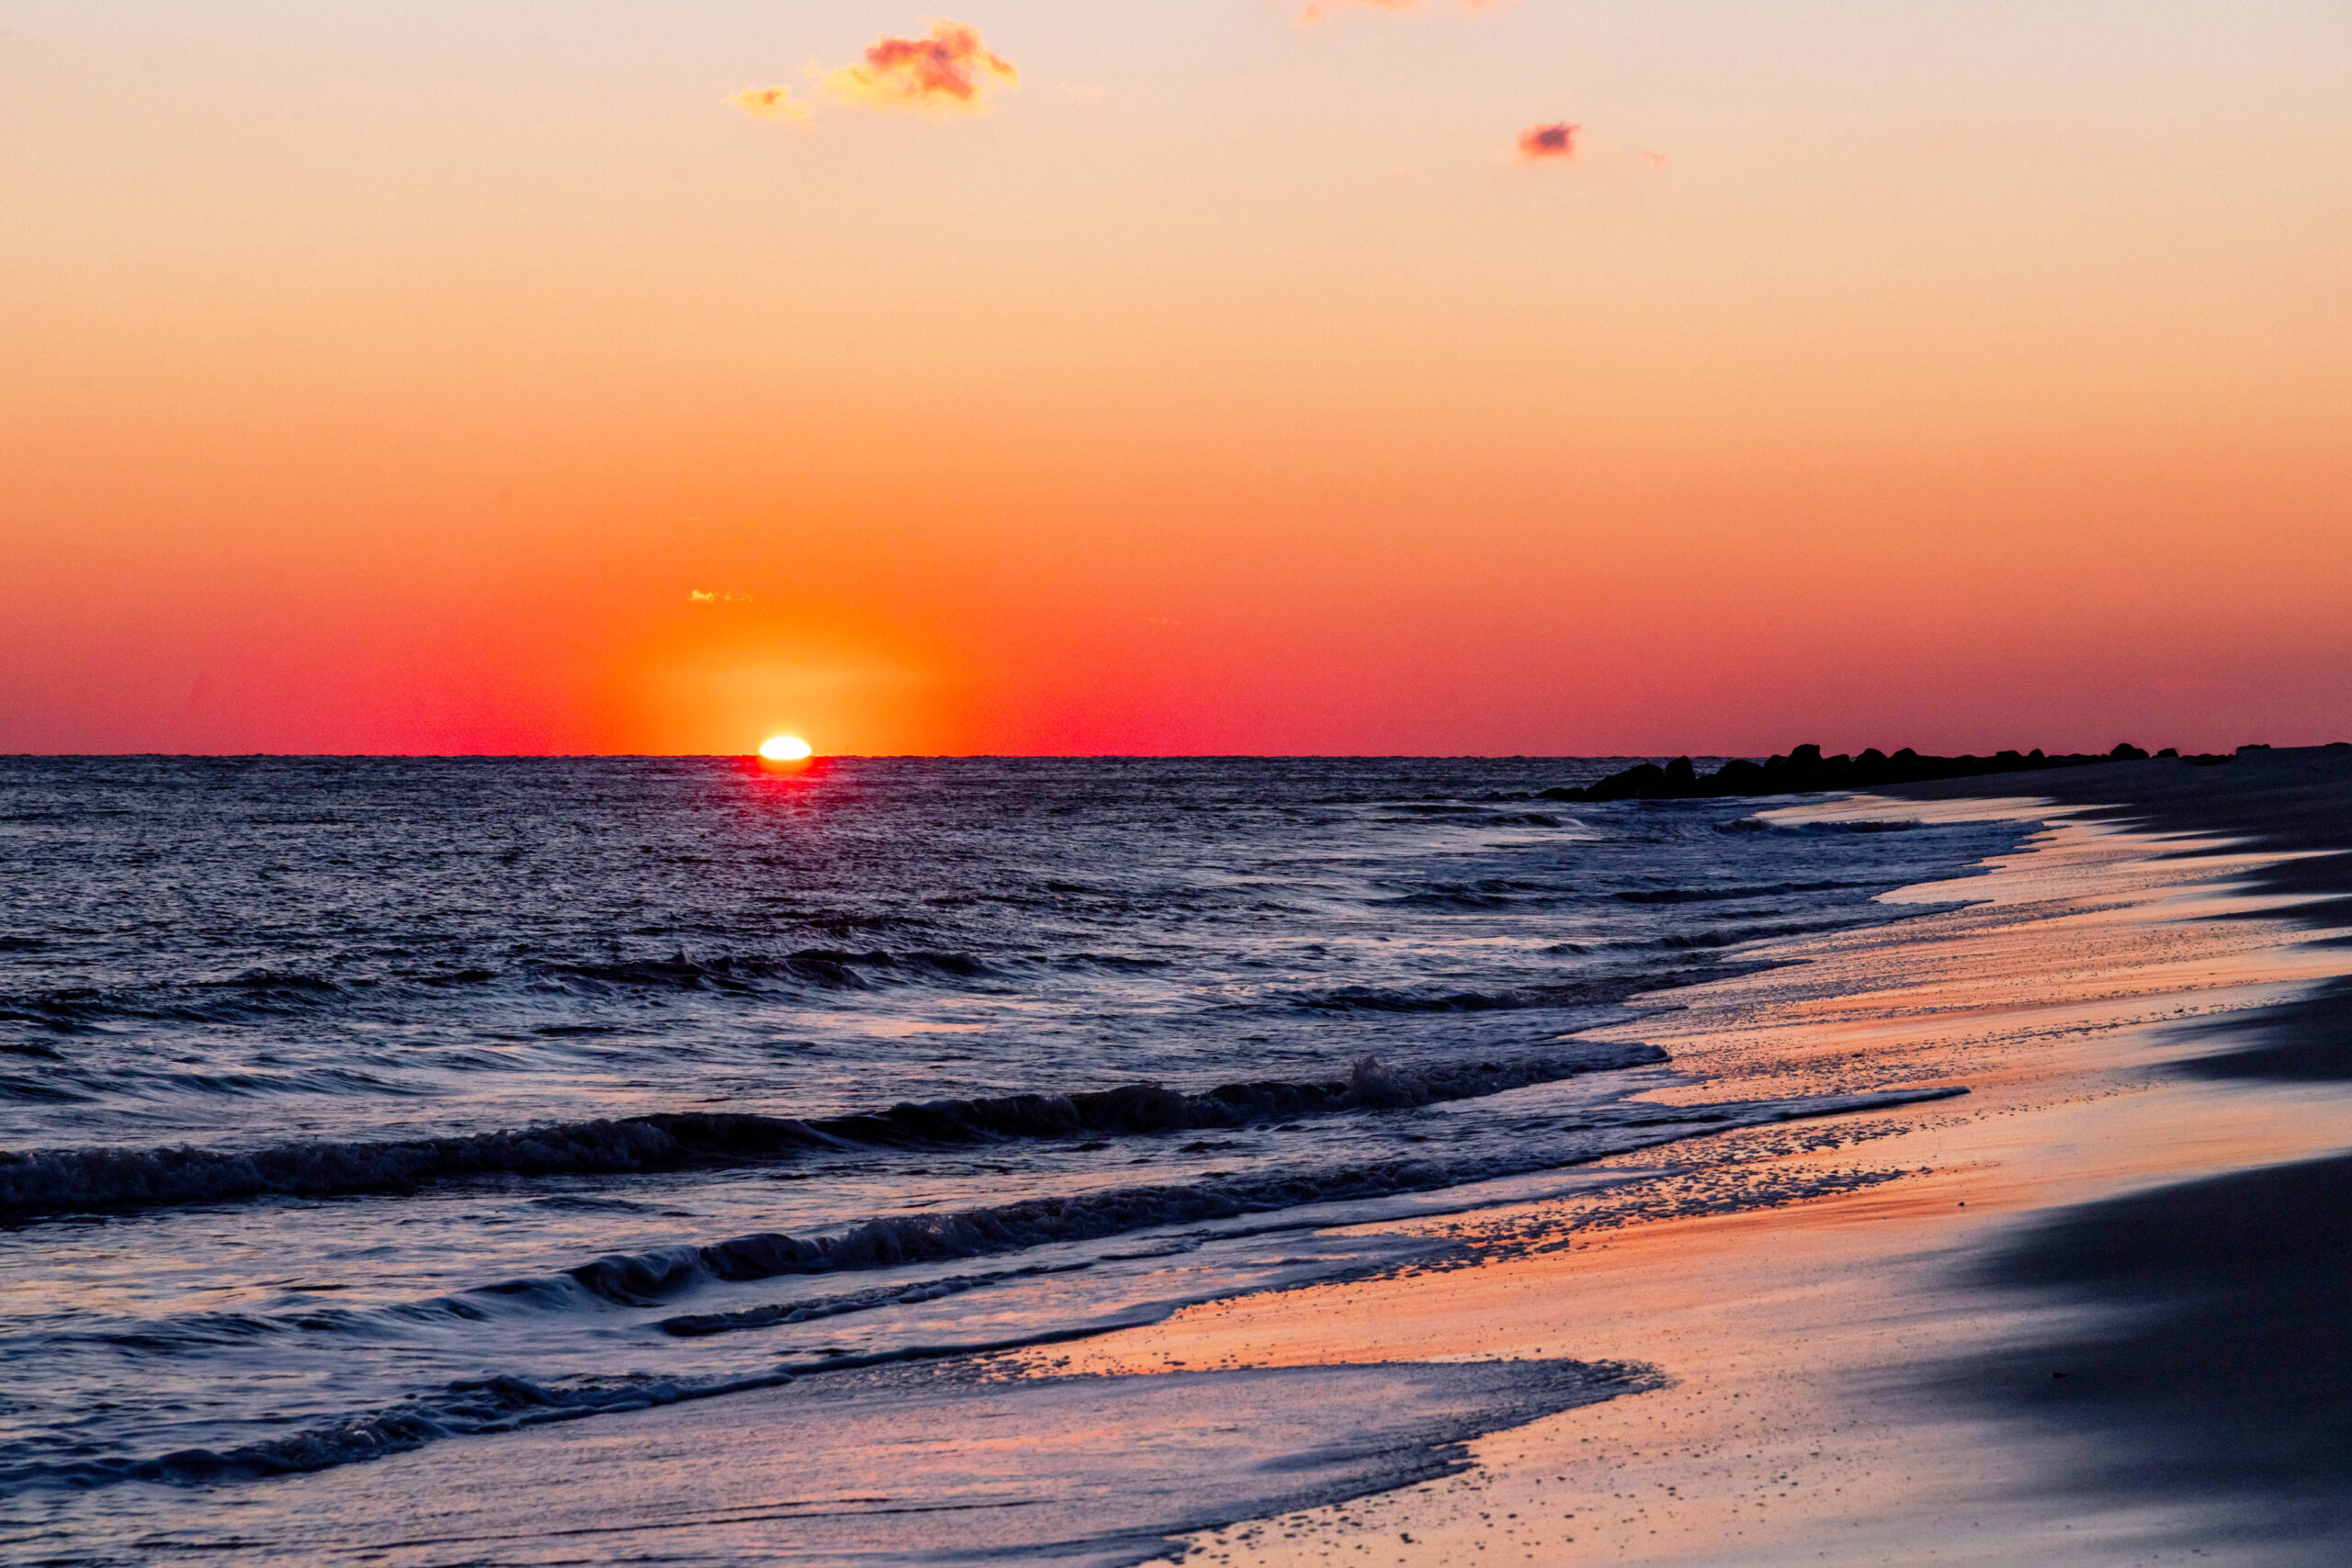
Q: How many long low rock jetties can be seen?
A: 1